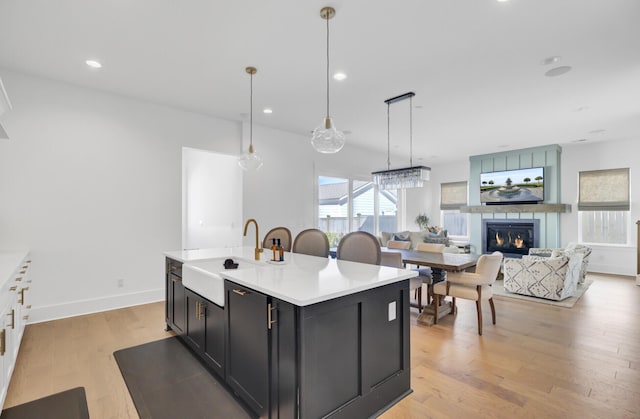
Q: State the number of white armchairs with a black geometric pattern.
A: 2